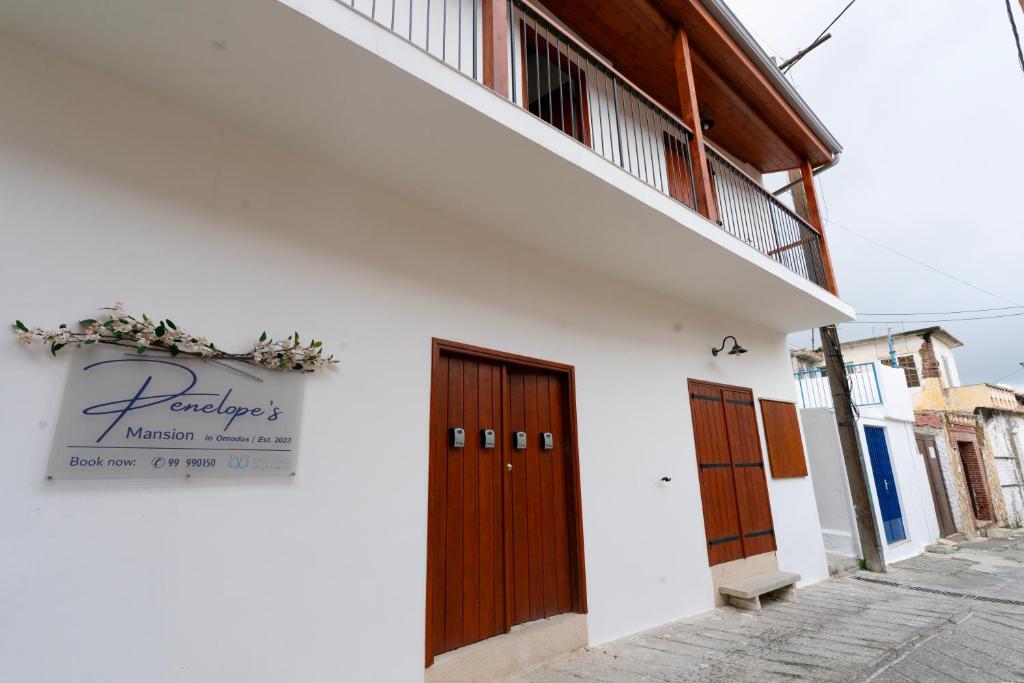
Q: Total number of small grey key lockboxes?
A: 4